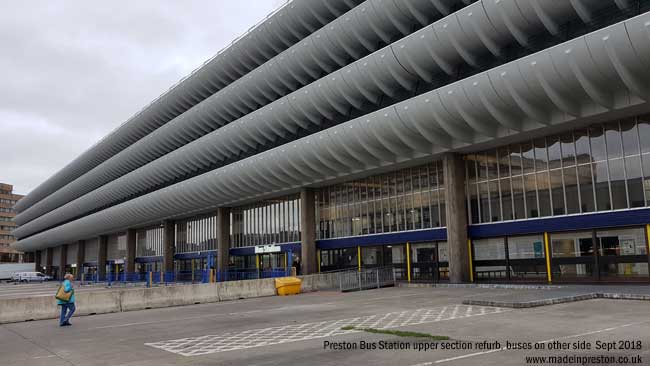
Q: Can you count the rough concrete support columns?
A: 10